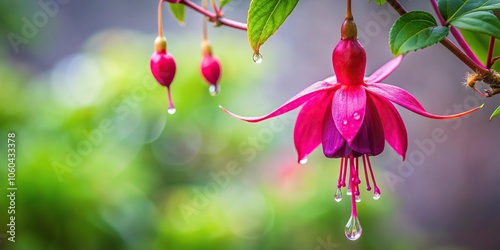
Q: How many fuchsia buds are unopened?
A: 2